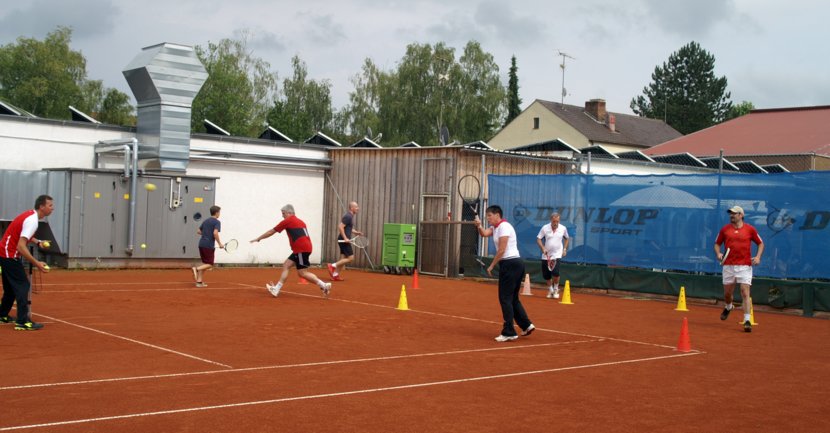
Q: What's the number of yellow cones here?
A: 4